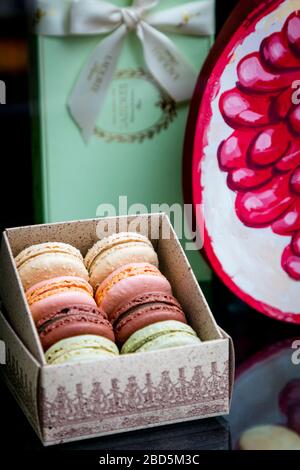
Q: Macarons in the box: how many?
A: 8